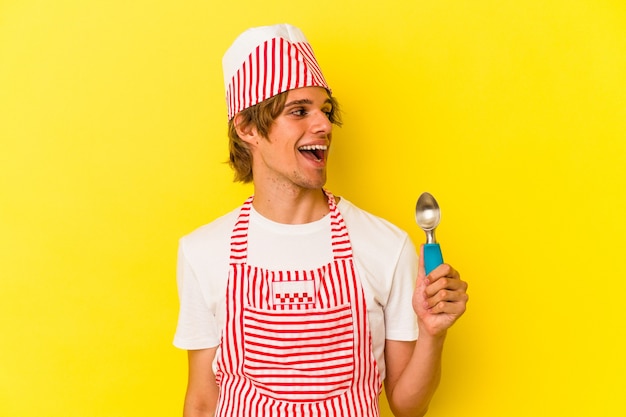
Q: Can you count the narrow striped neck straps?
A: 2